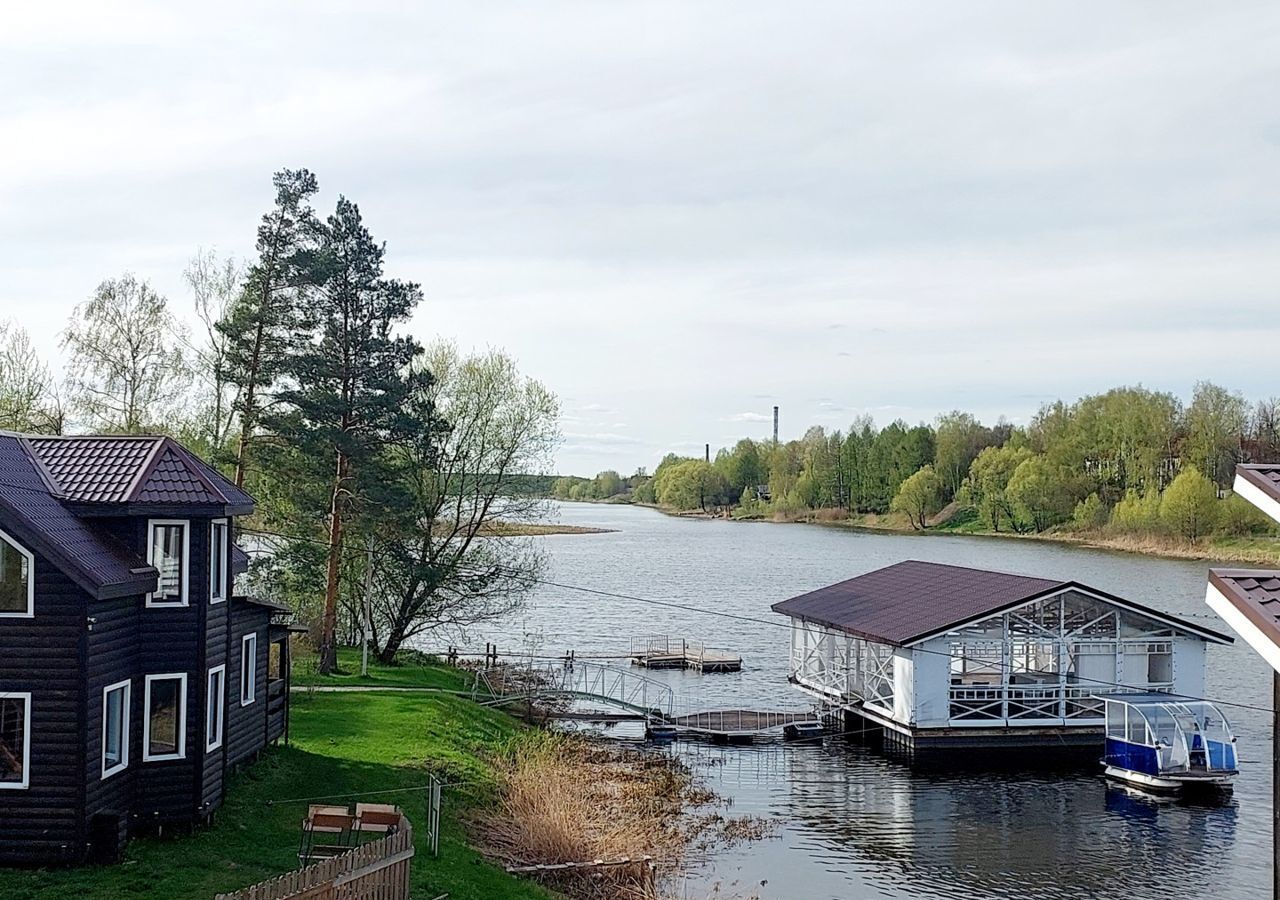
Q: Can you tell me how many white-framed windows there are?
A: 8